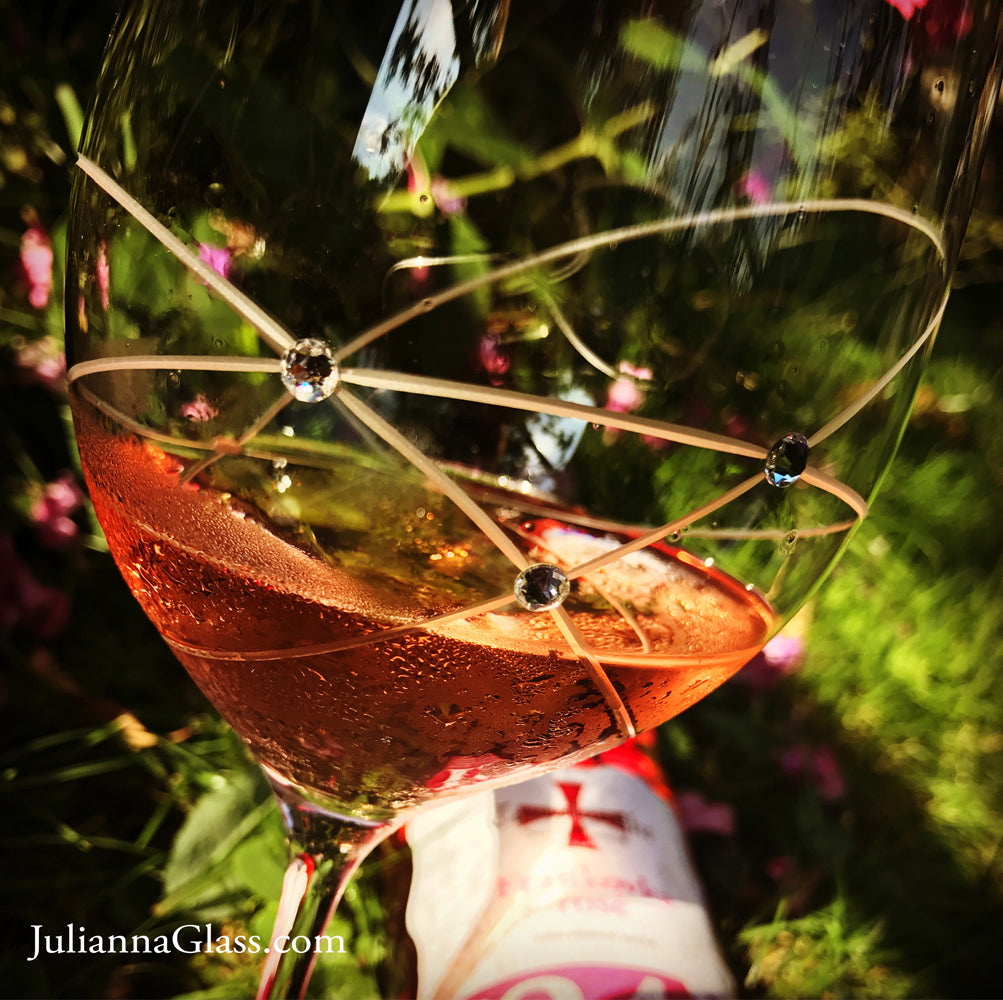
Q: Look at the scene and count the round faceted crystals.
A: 3